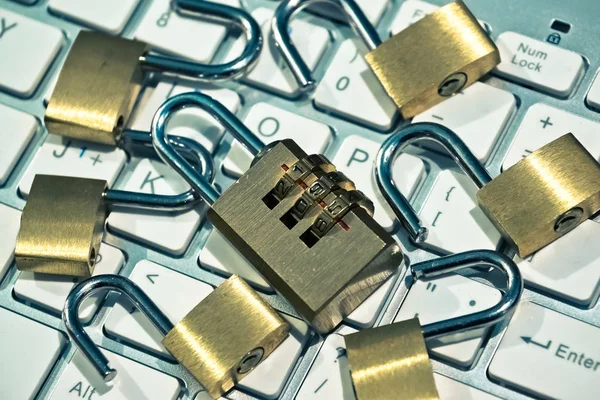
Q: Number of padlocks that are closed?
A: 1